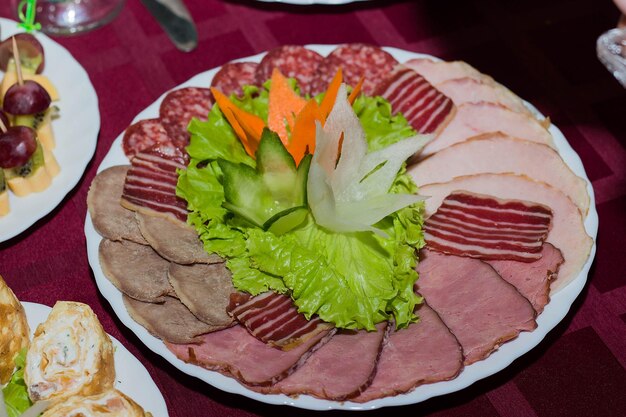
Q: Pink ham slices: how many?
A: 5